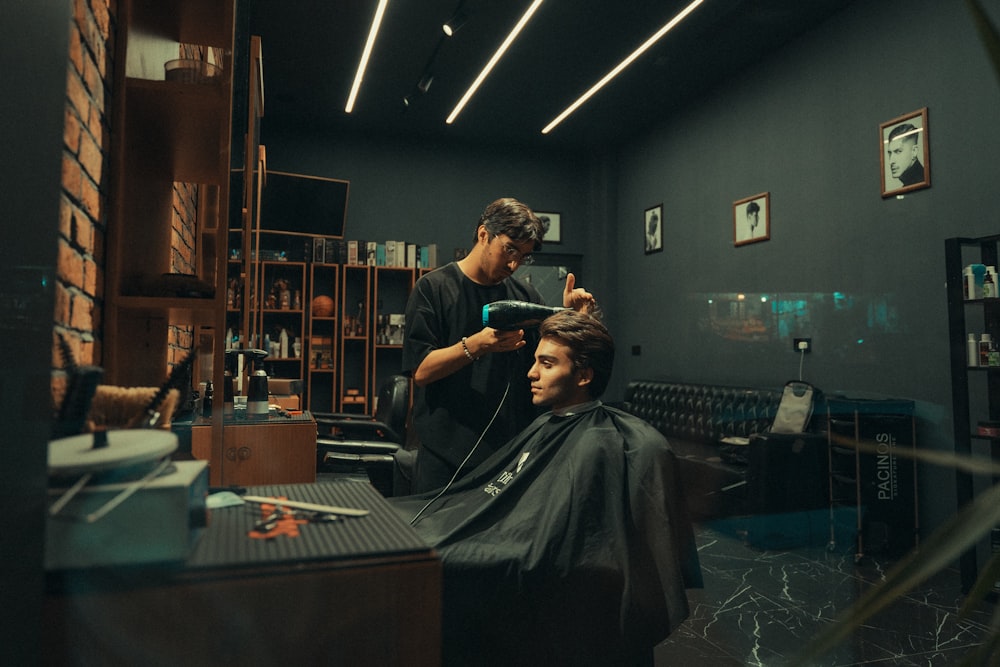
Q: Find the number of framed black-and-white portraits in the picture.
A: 4